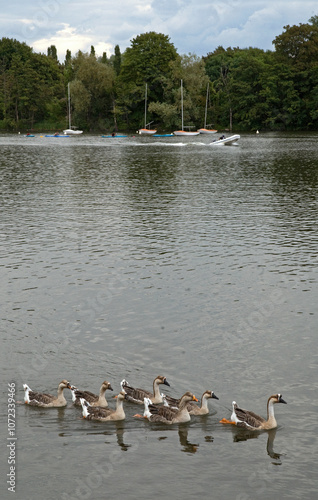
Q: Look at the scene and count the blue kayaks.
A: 4